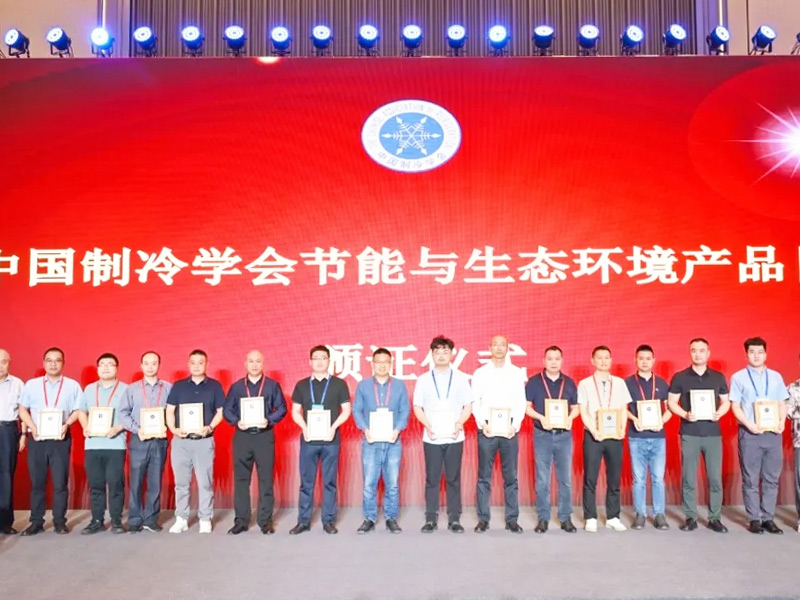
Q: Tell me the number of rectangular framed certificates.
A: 14